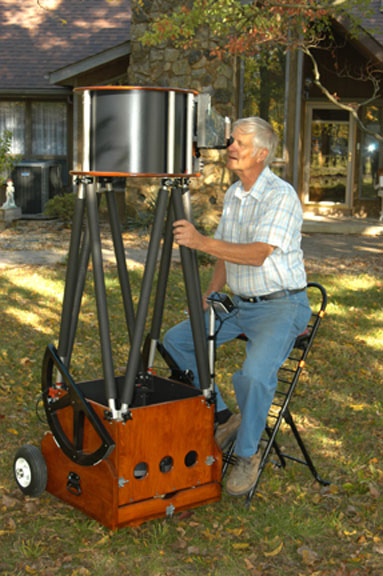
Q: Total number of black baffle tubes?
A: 8